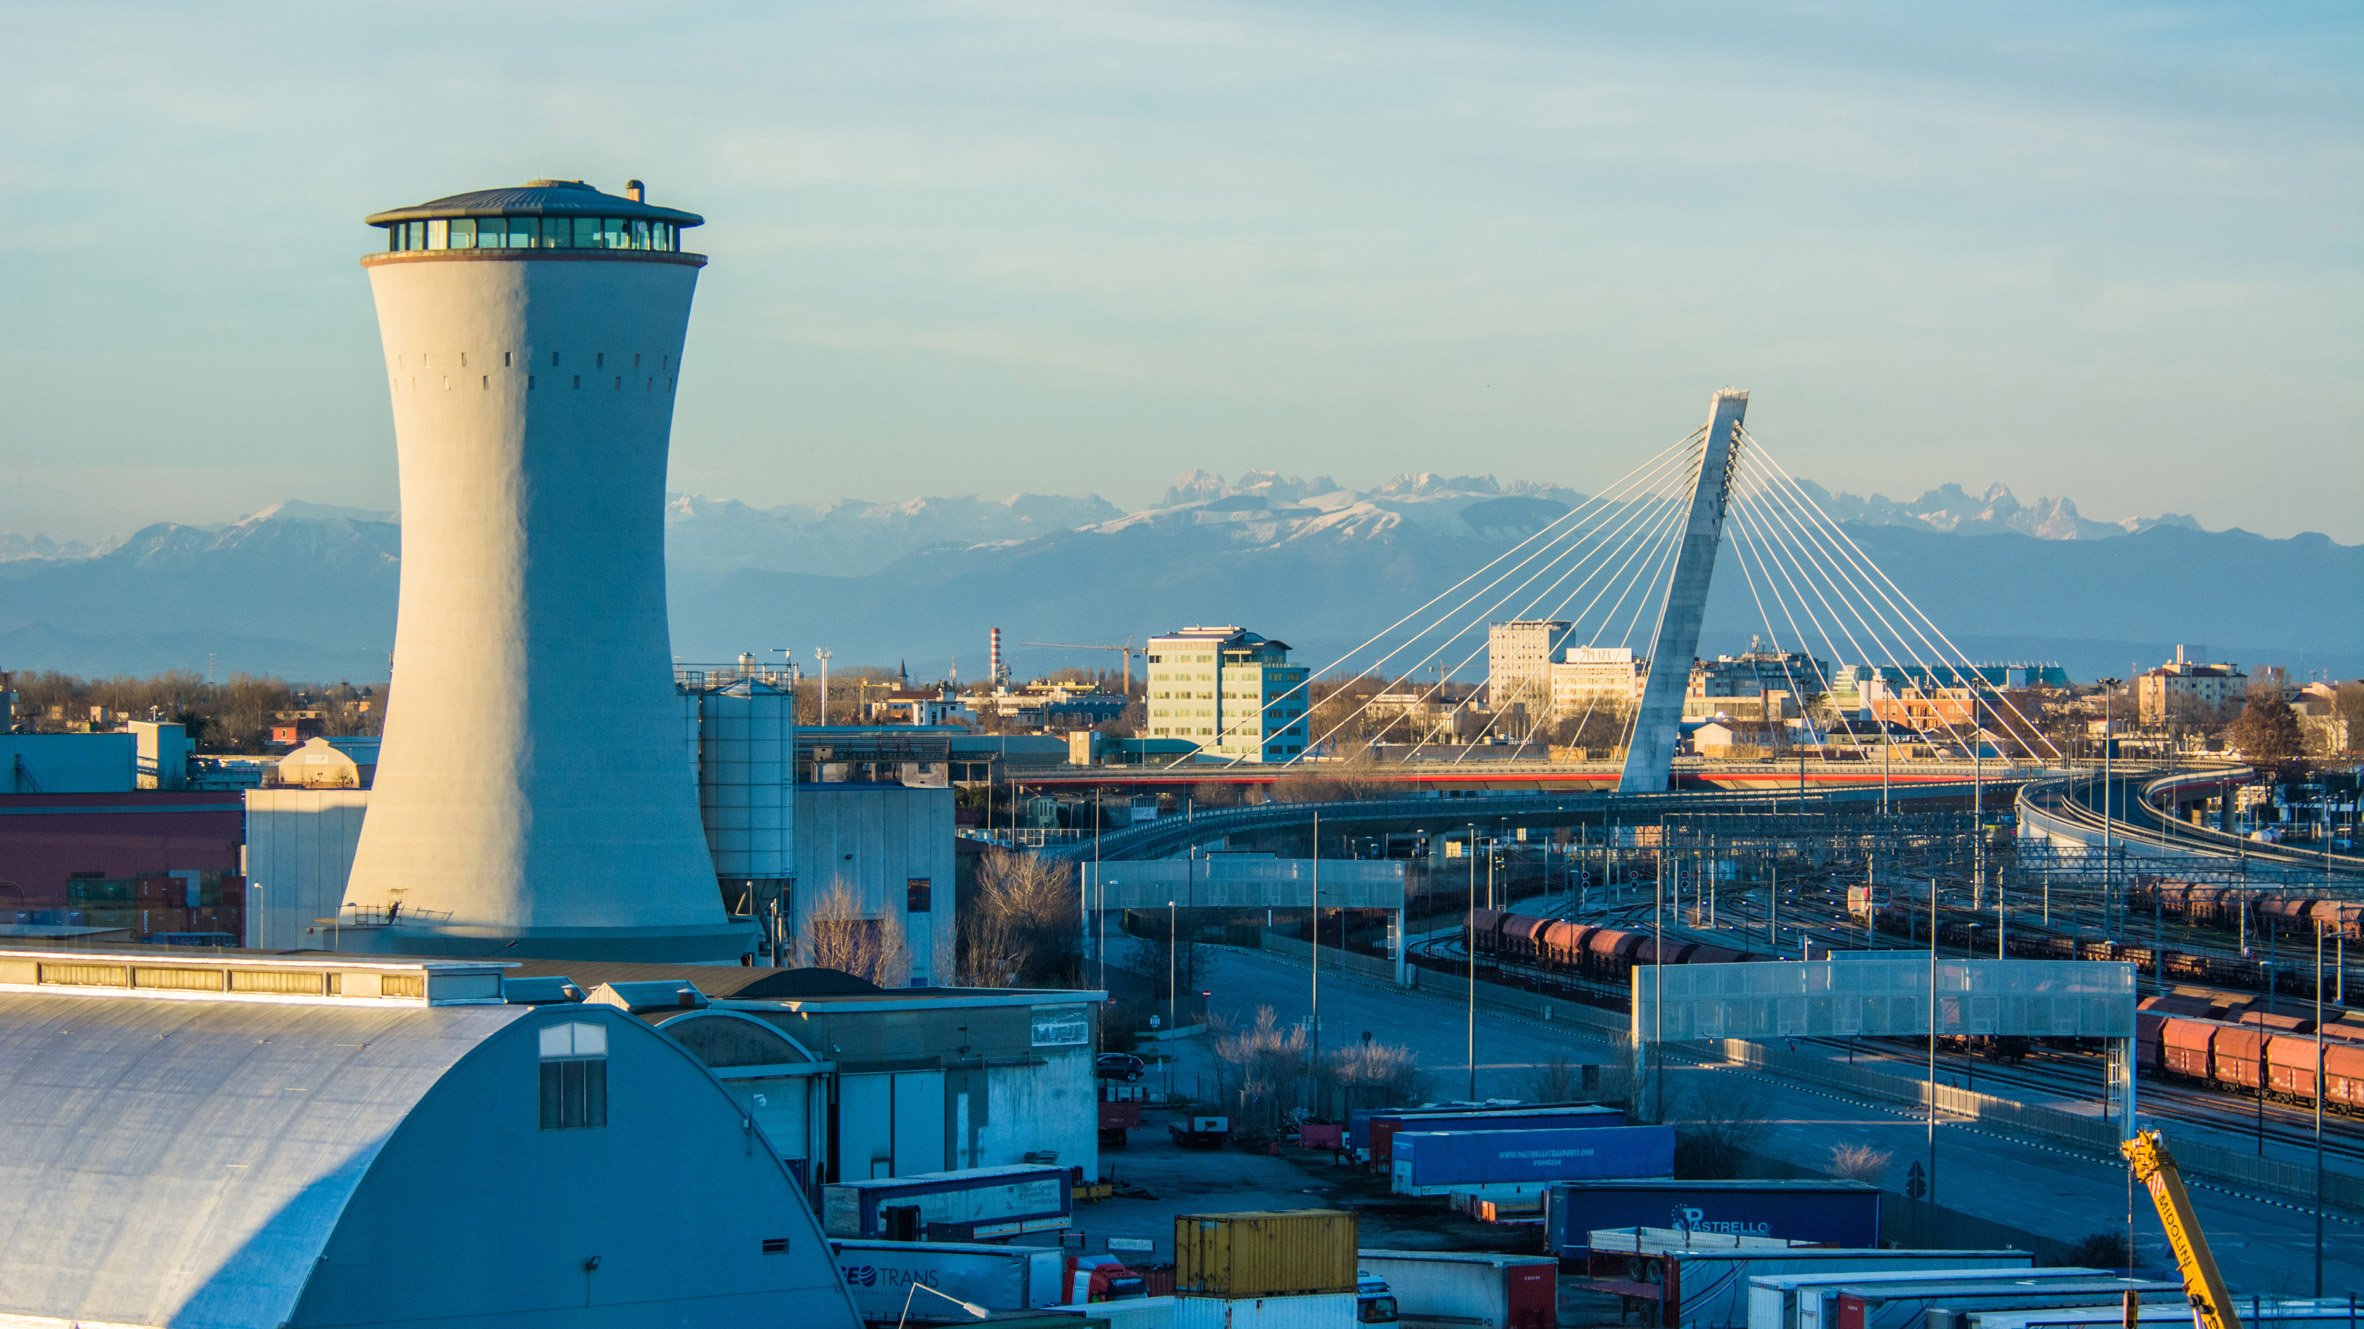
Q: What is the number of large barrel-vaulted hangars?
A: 1